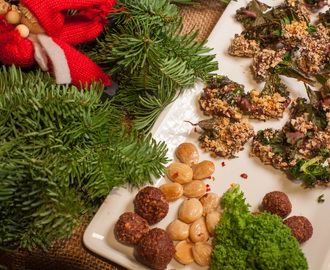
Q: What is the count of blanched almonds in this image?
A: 12